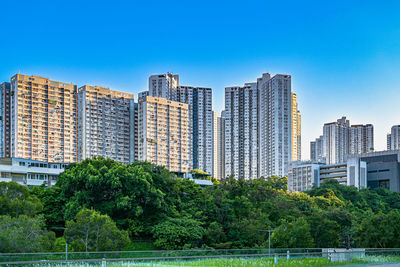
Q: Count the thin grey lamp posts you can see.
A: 2